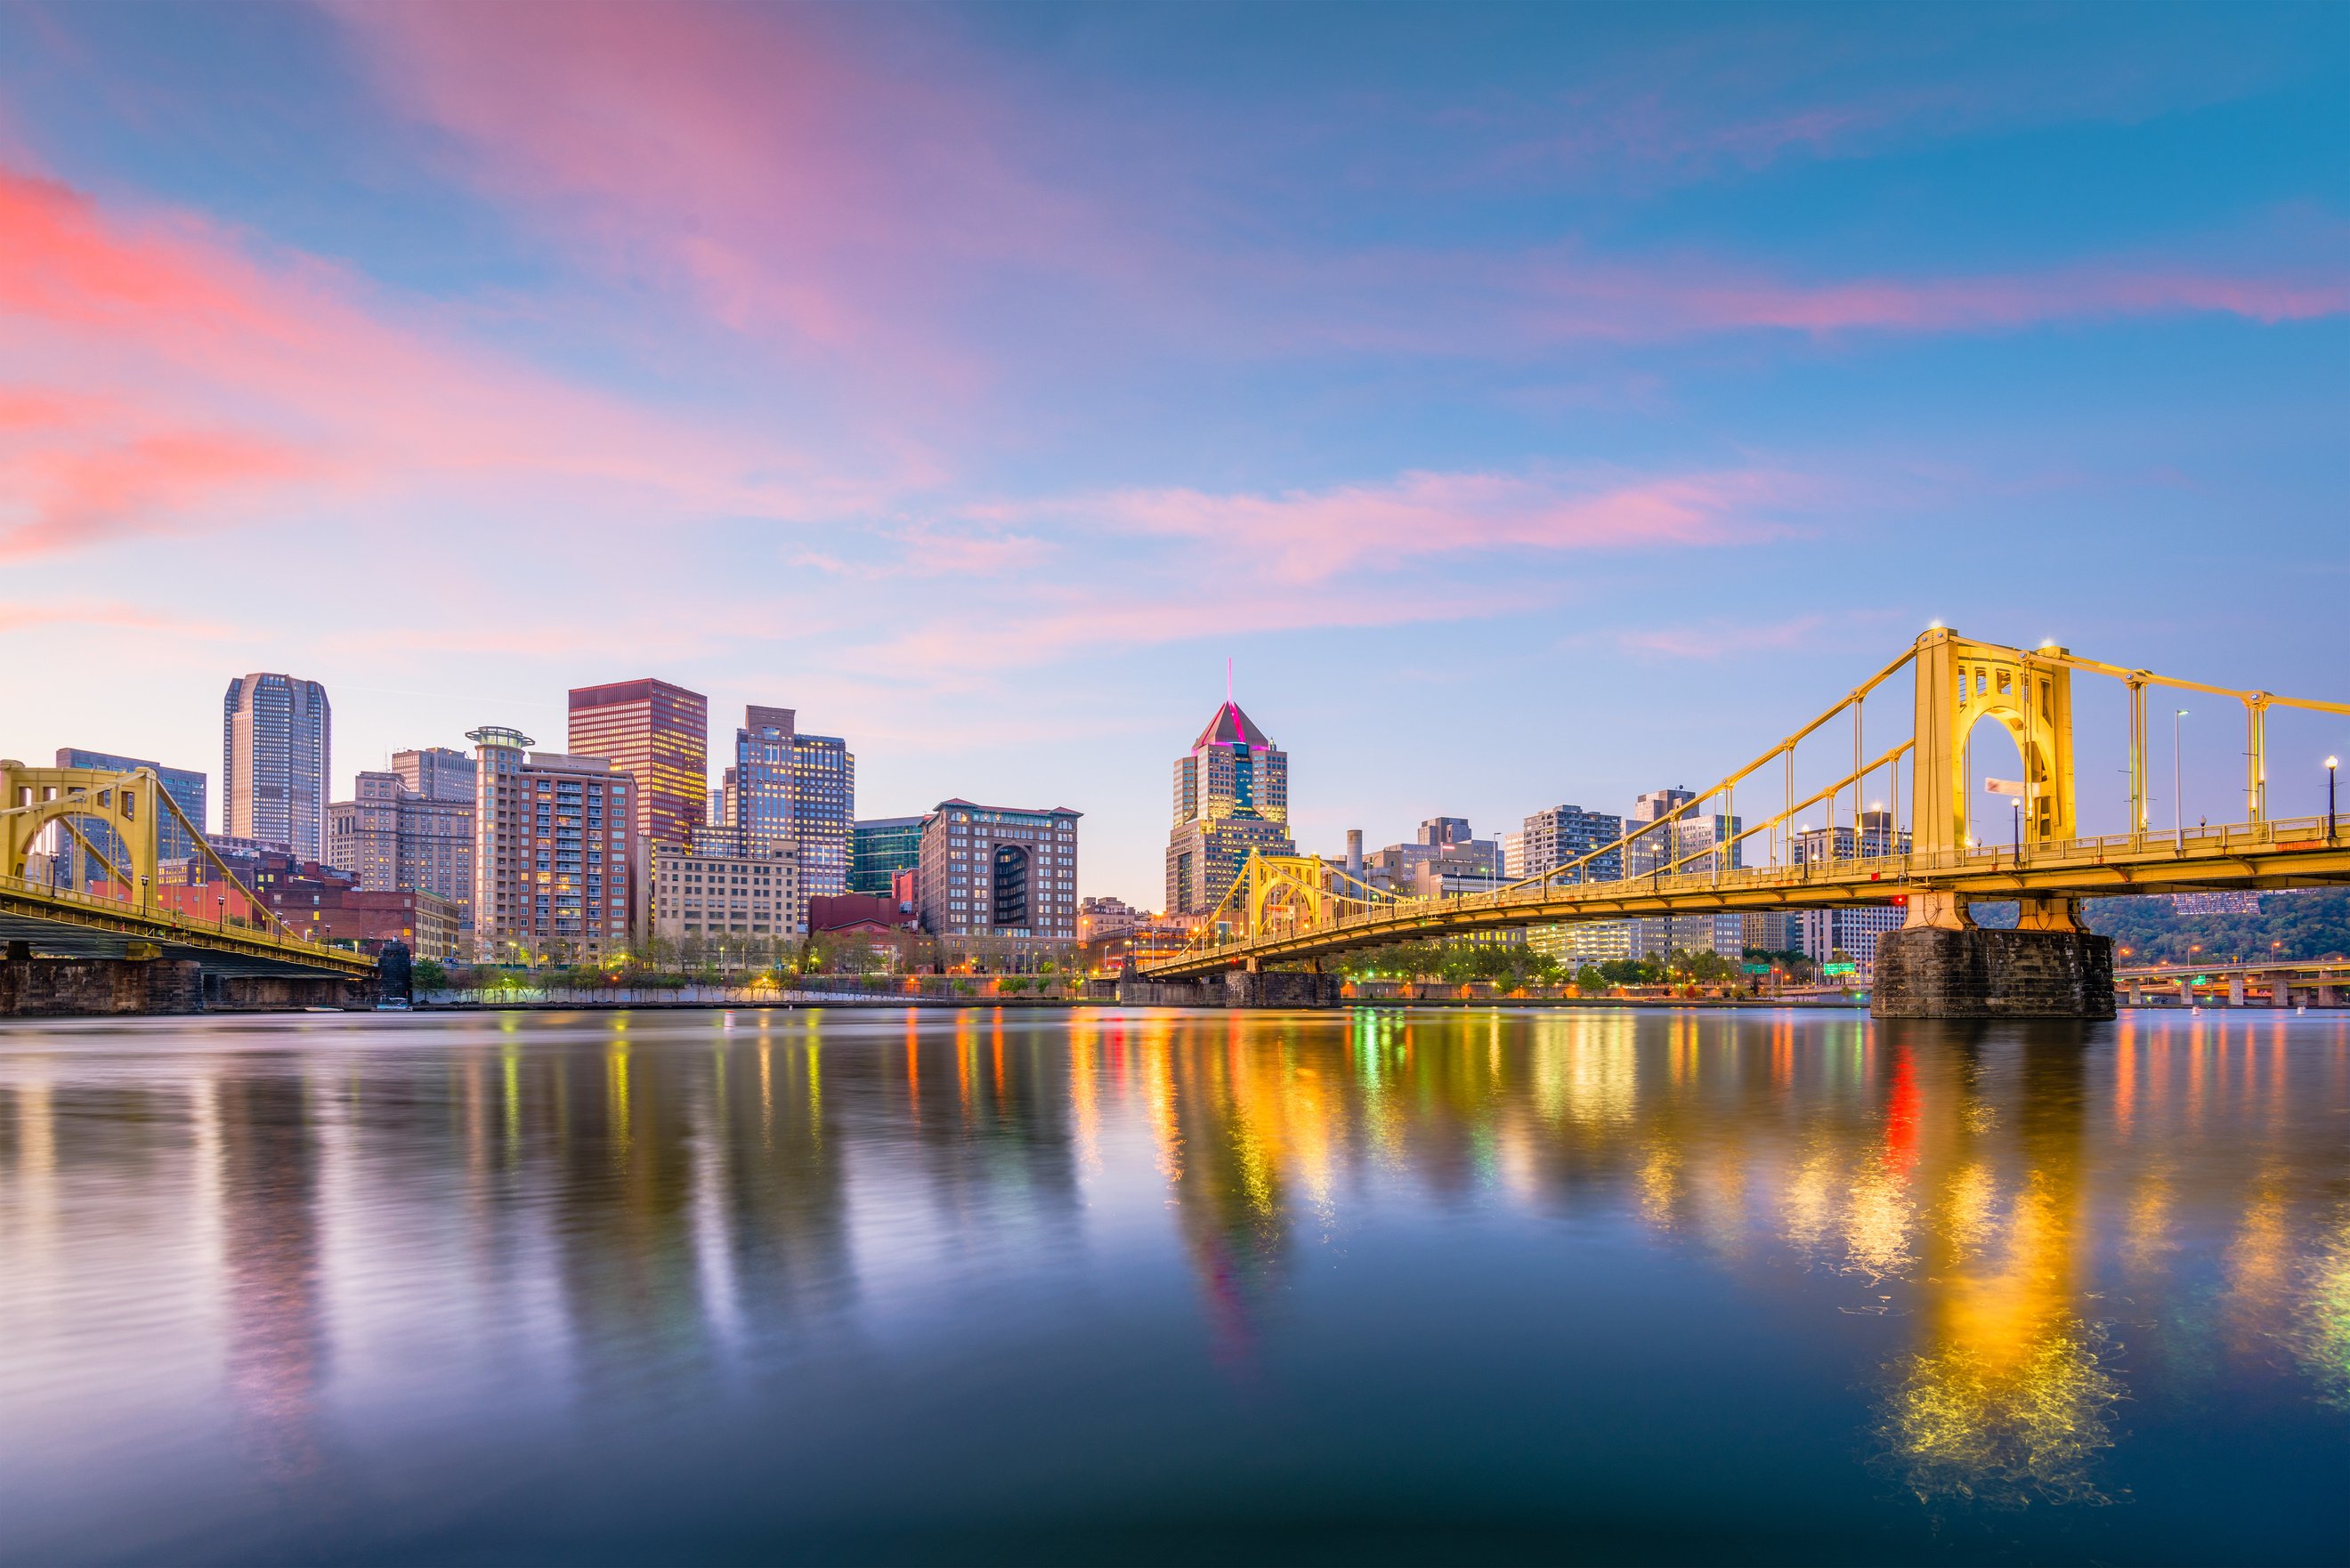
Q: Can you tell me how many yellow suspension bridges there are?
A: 2